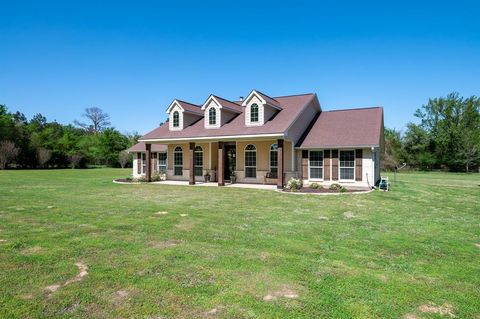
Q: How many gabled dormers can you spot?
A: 3